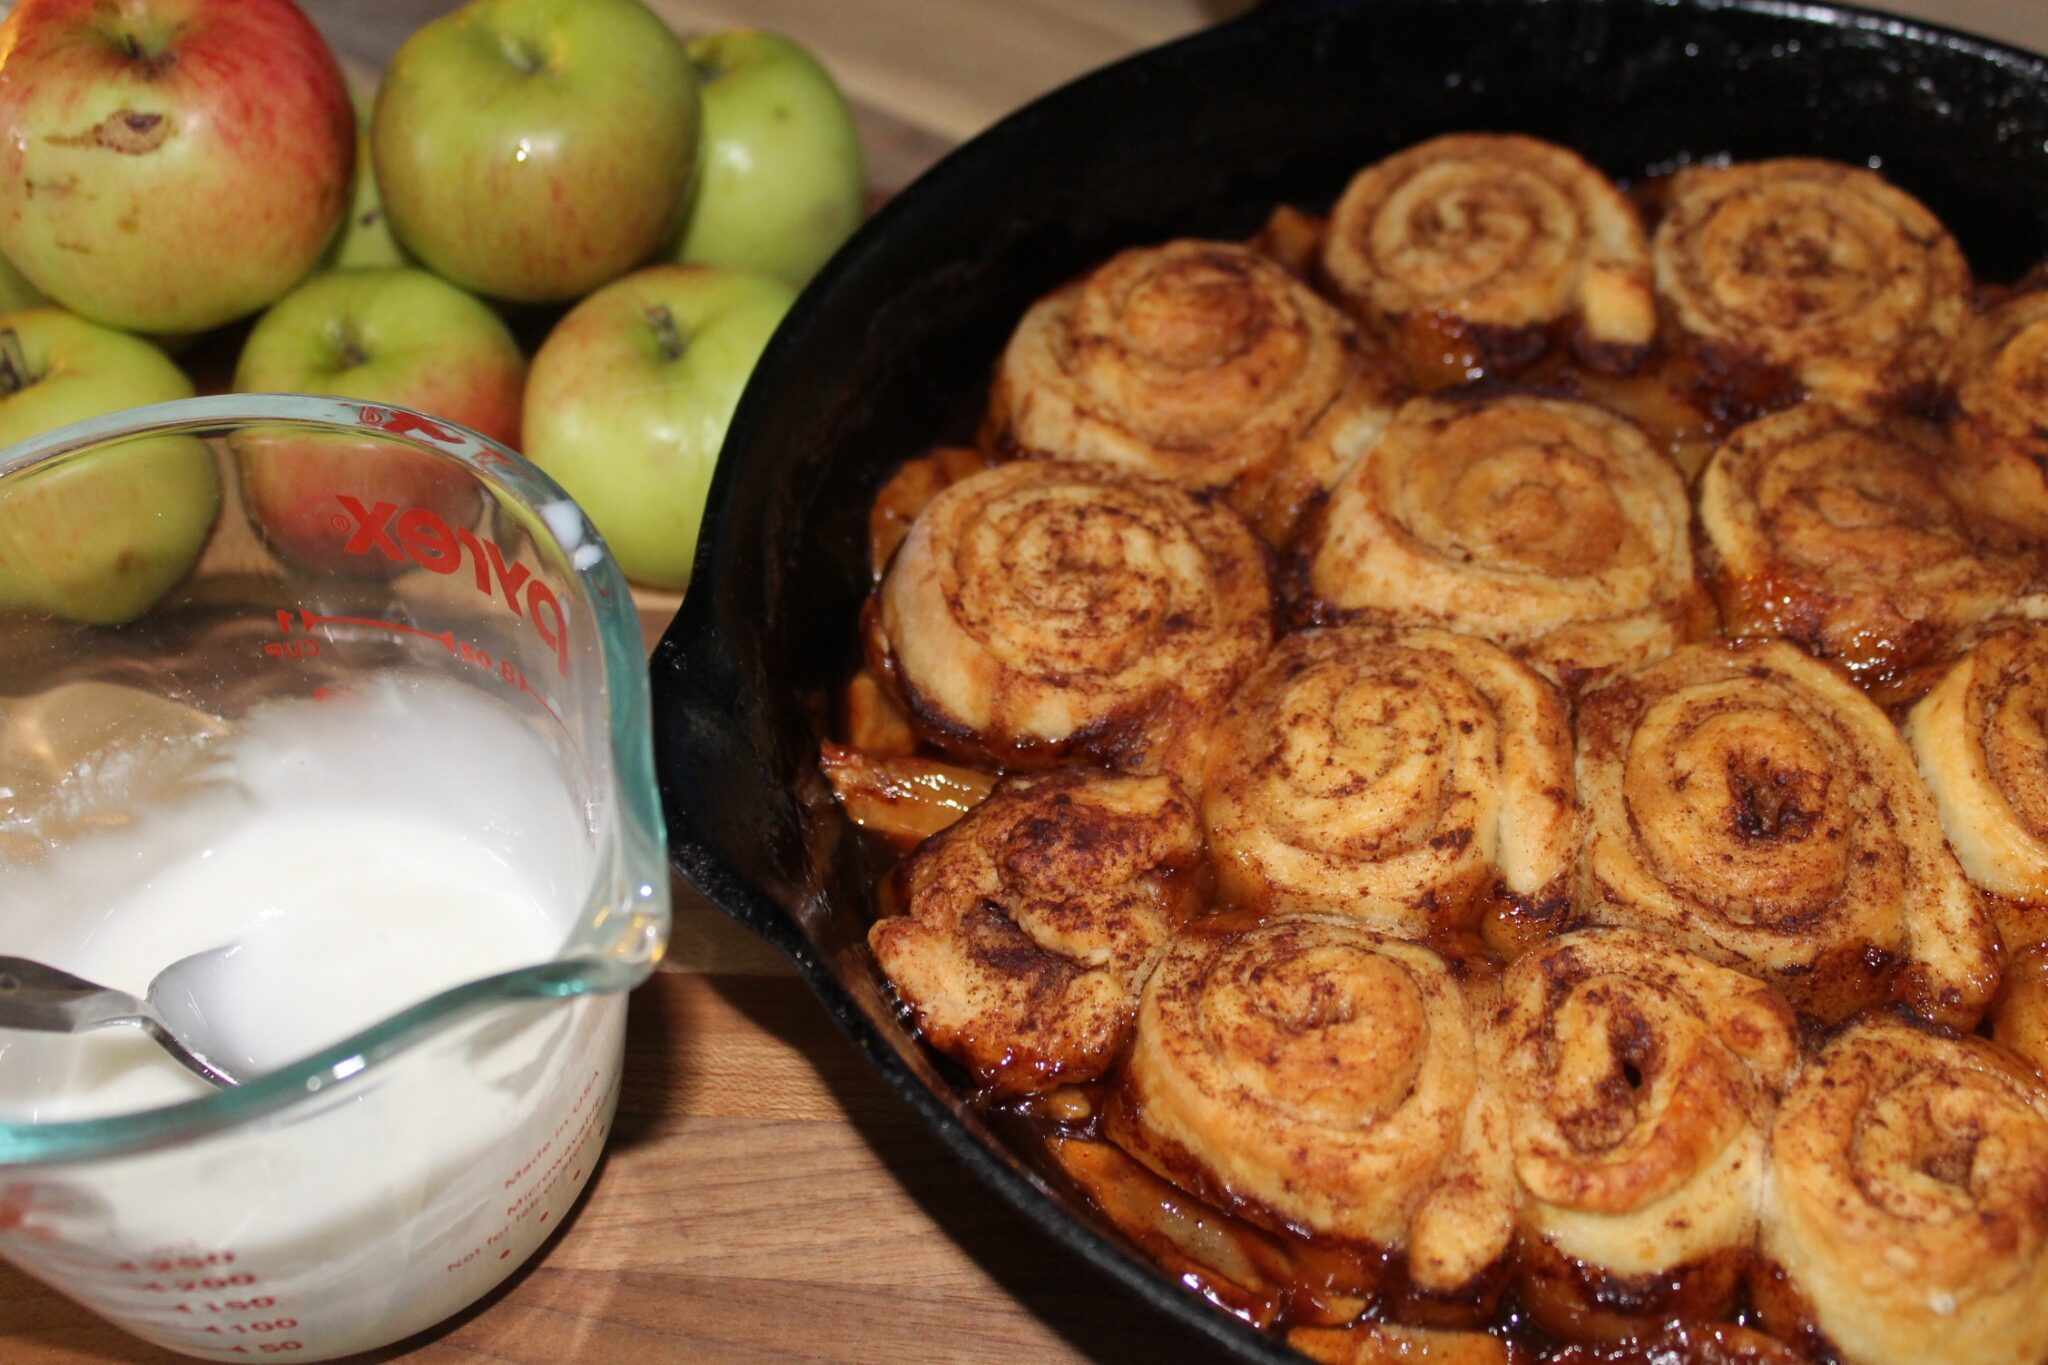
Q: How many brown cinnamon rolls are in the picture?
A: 14